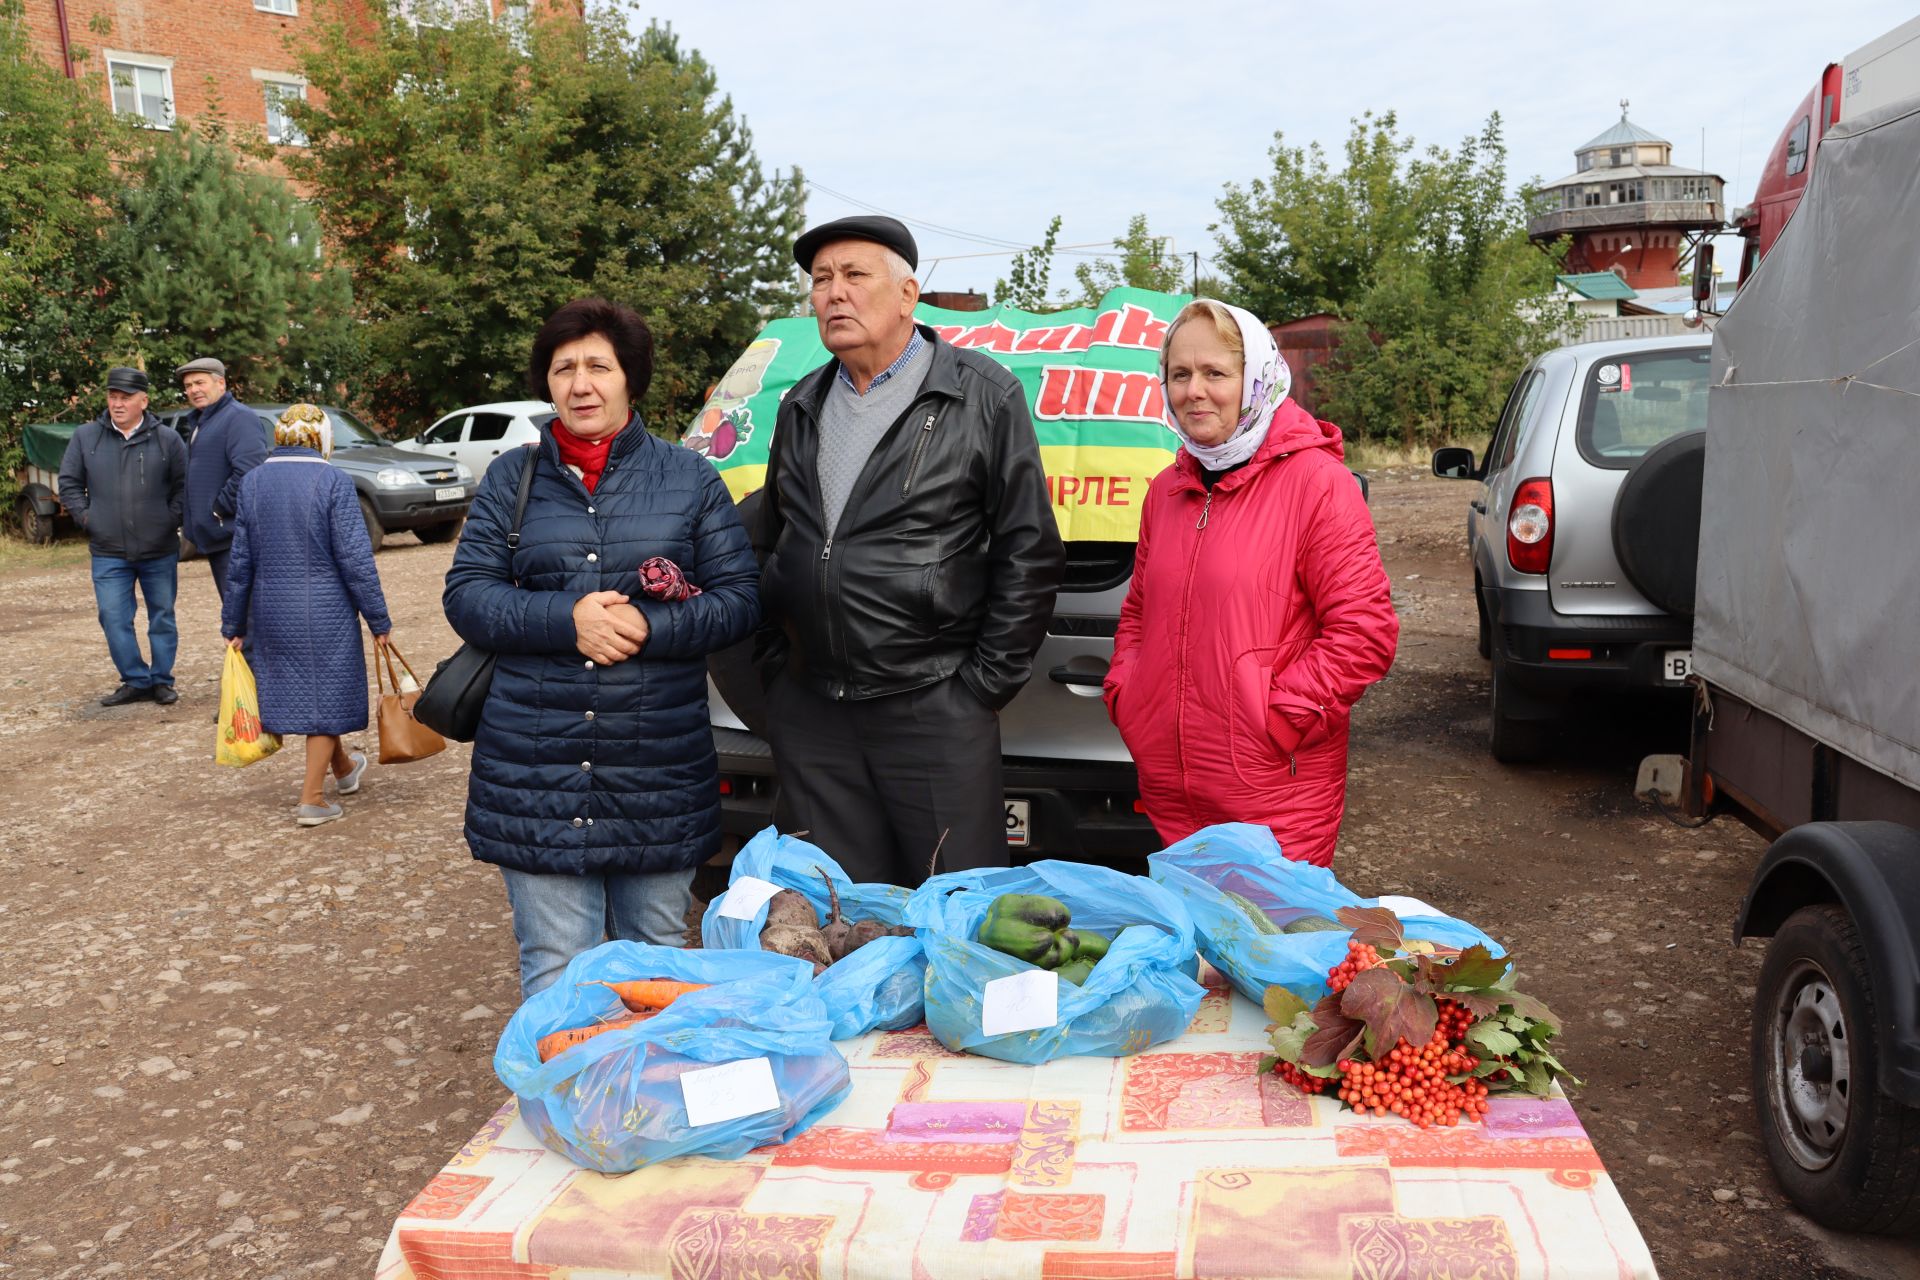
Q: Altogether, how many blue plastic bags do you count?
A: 4